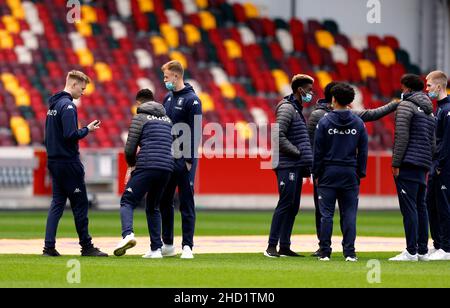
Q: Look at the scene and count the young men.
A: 8